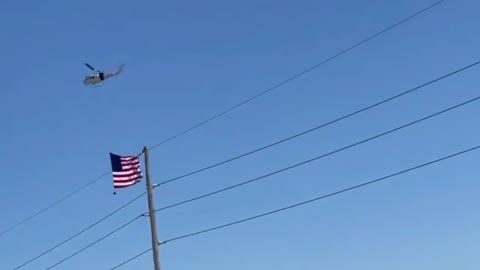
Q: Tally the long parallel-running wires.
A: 4